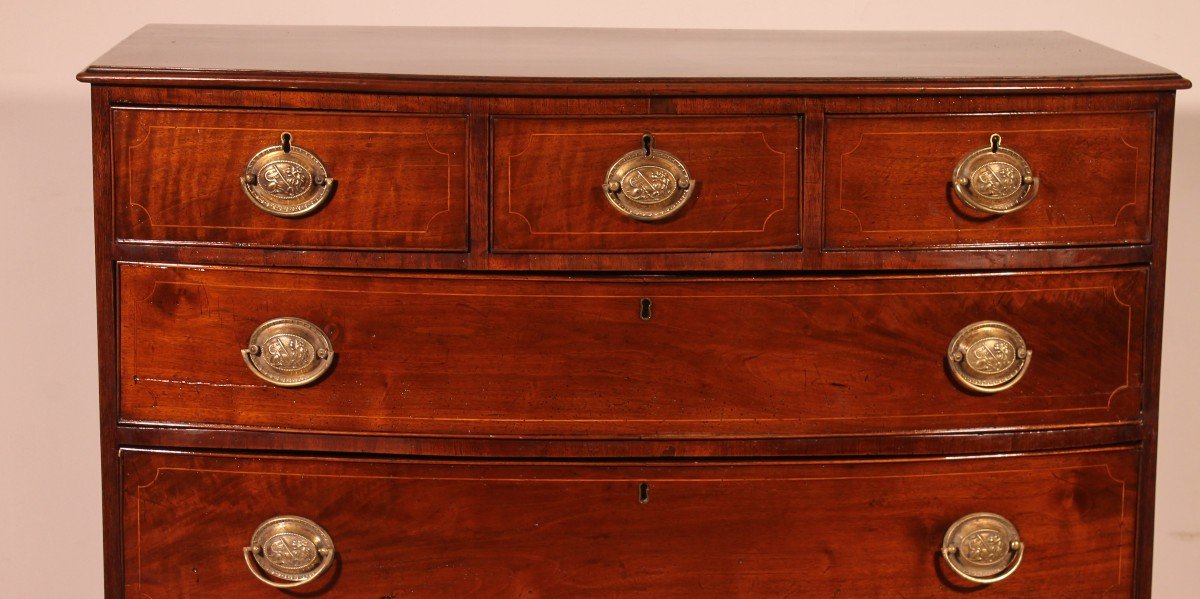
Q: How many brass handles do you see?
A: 7